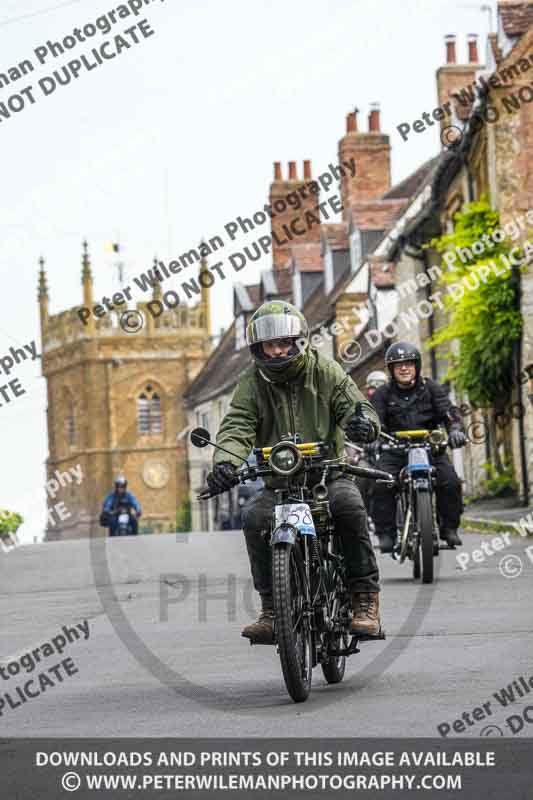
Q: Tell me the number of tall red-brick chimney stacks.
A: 3